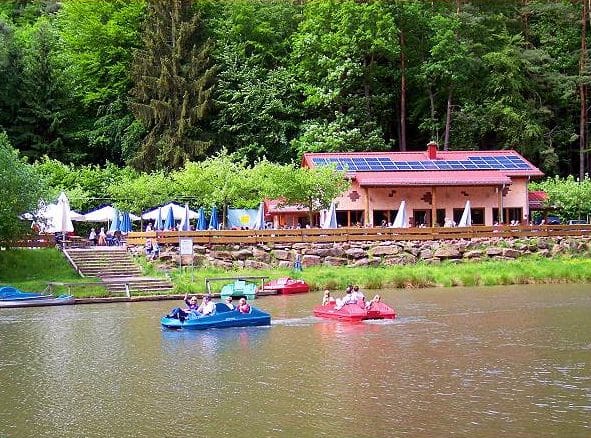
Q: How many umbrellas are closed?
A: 12